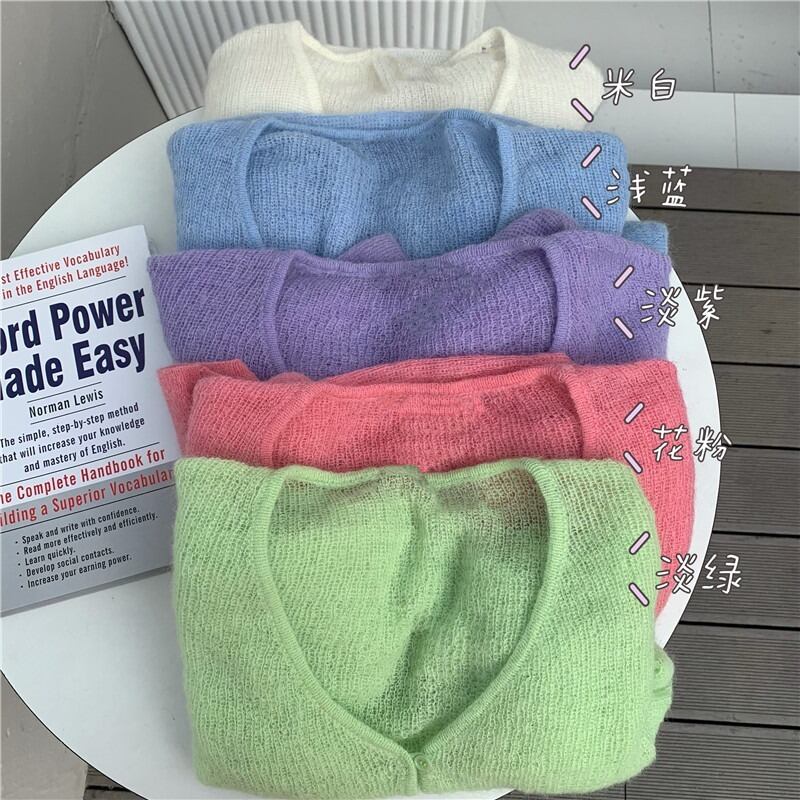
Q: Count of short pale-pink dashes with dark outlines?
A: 10